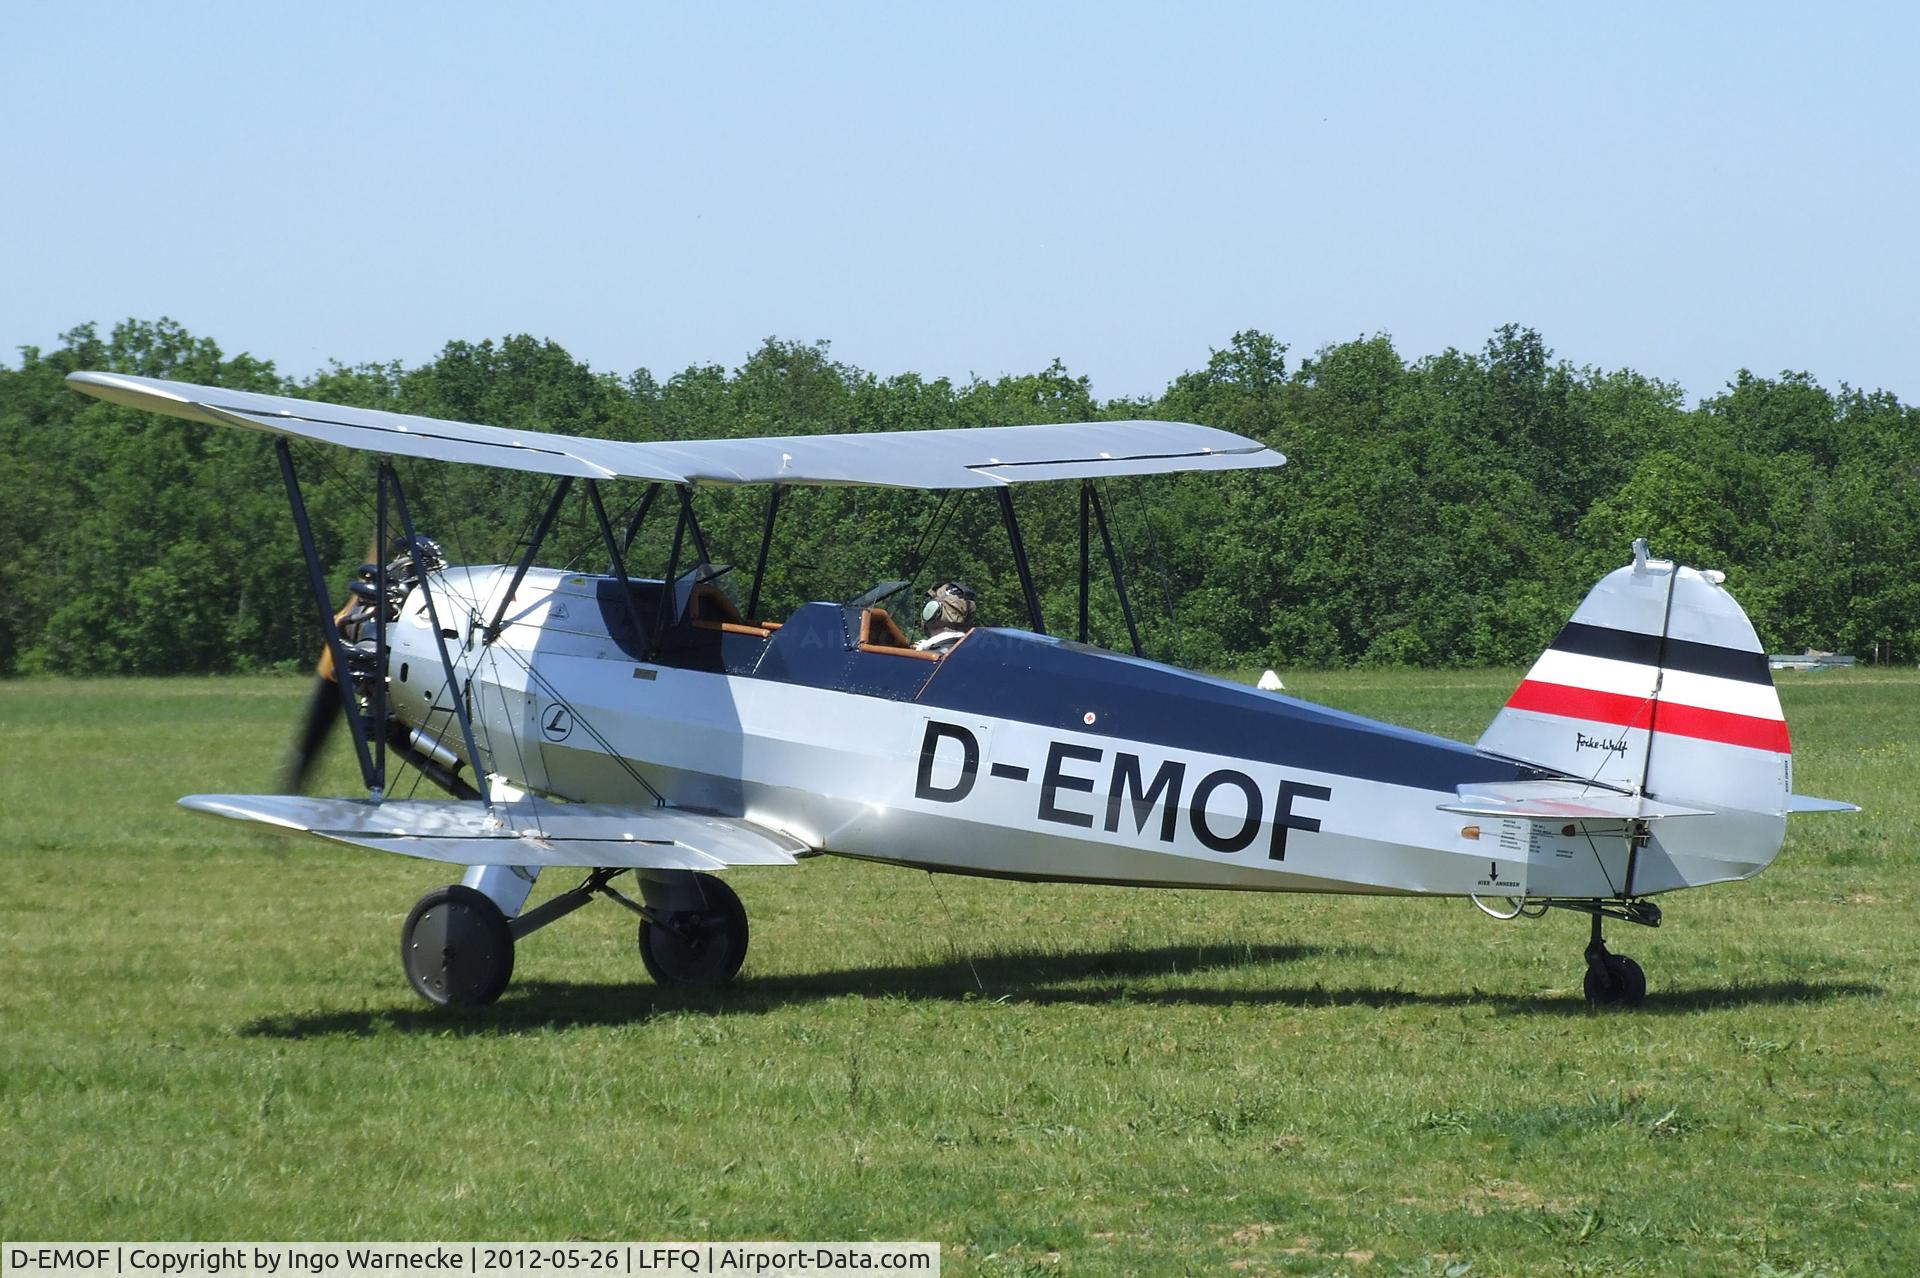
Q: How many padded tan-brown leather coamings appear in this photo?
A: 2